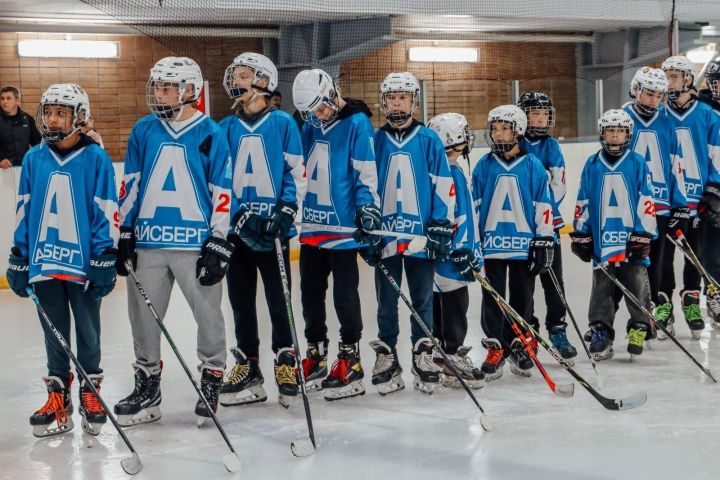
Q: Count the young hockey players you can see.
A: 12